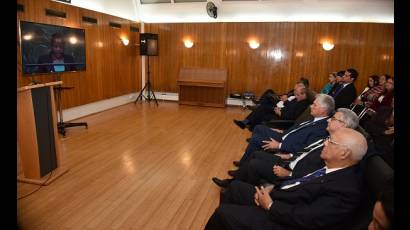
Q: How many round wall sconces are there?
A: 4